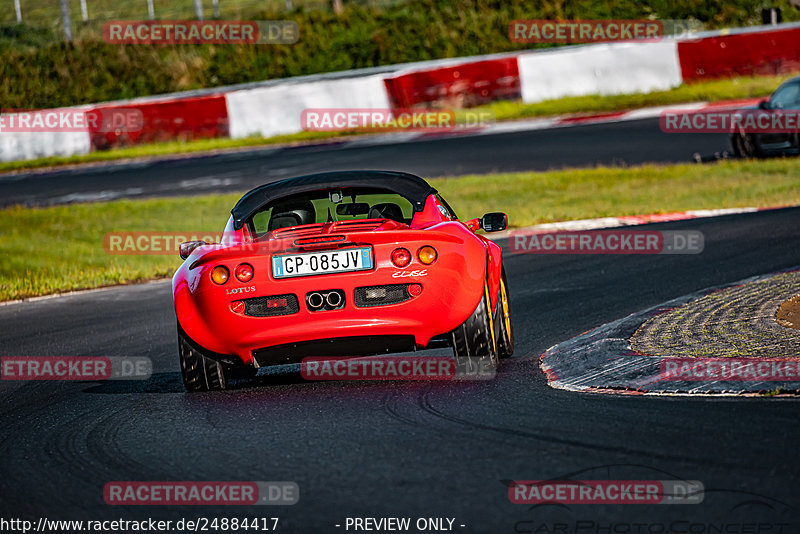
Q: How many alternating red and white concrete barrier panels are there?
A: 6